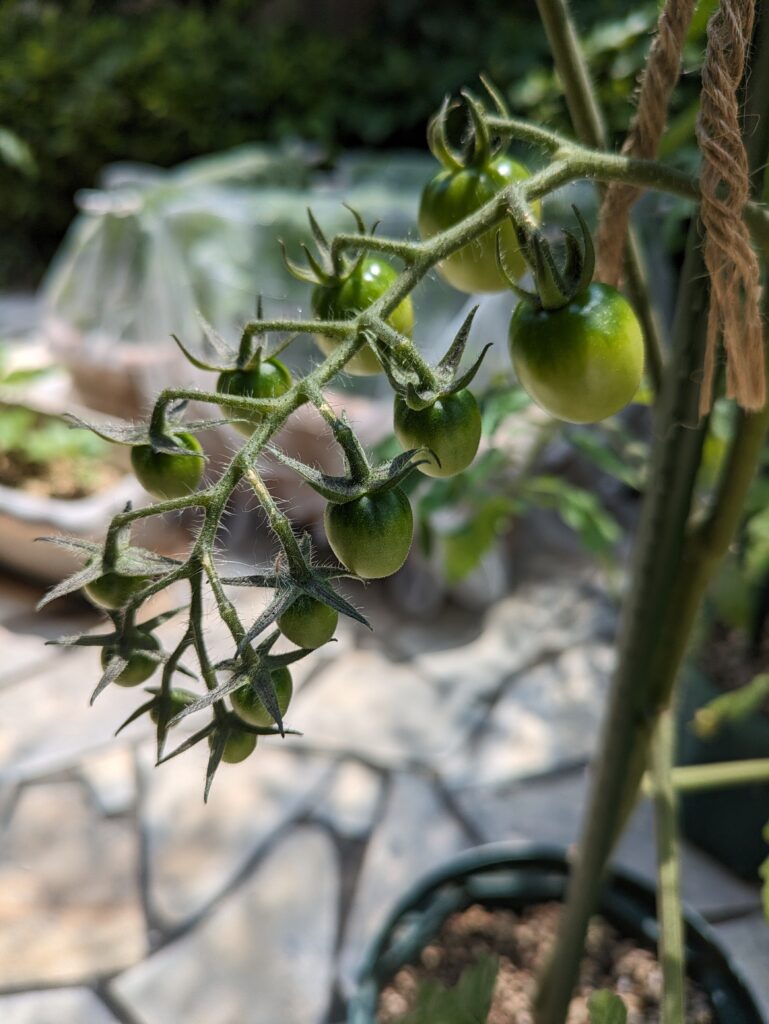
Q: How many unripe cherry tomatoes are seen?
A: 13